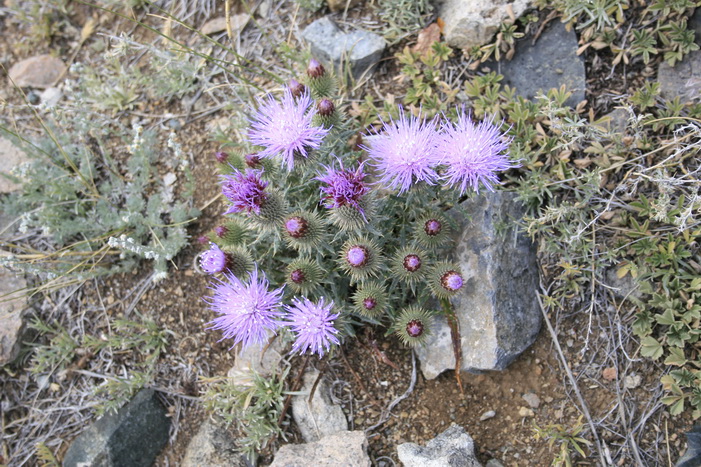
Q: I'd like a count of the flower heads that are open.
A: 7